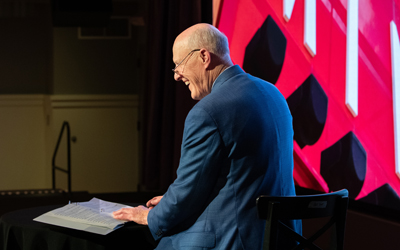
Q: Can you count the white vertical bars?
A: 4